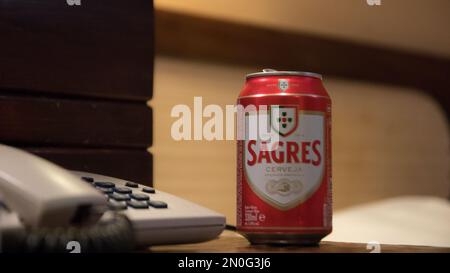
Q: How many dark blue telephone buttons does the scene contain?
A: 11